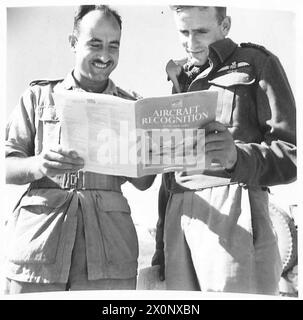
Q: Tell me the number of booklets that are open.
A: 1